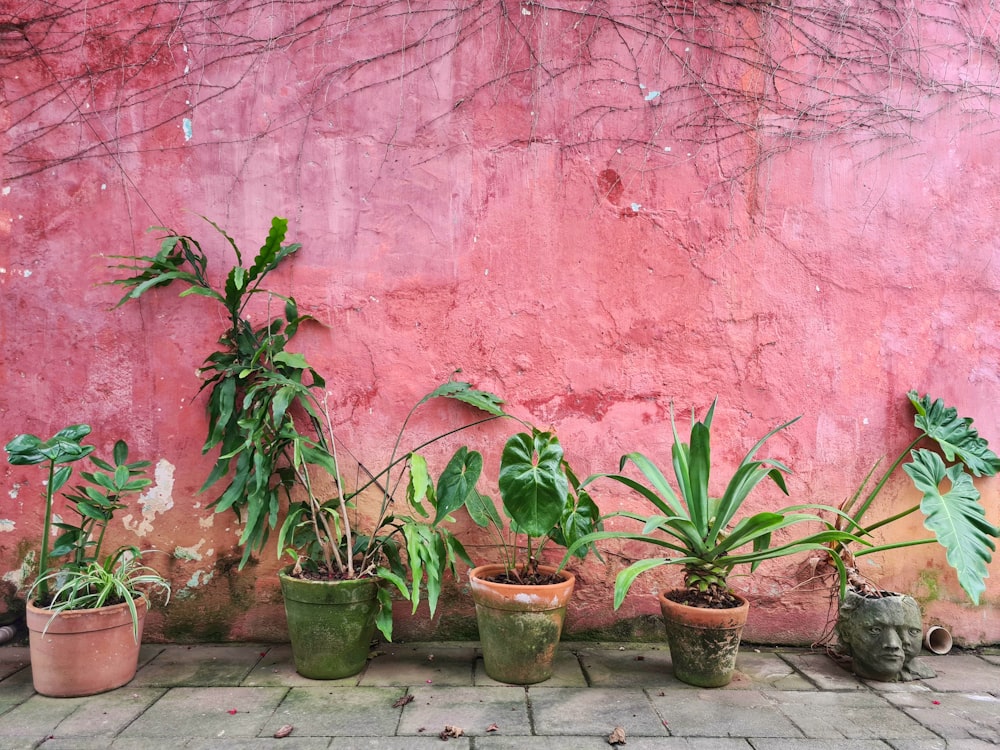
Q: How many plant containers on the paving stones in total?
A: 5